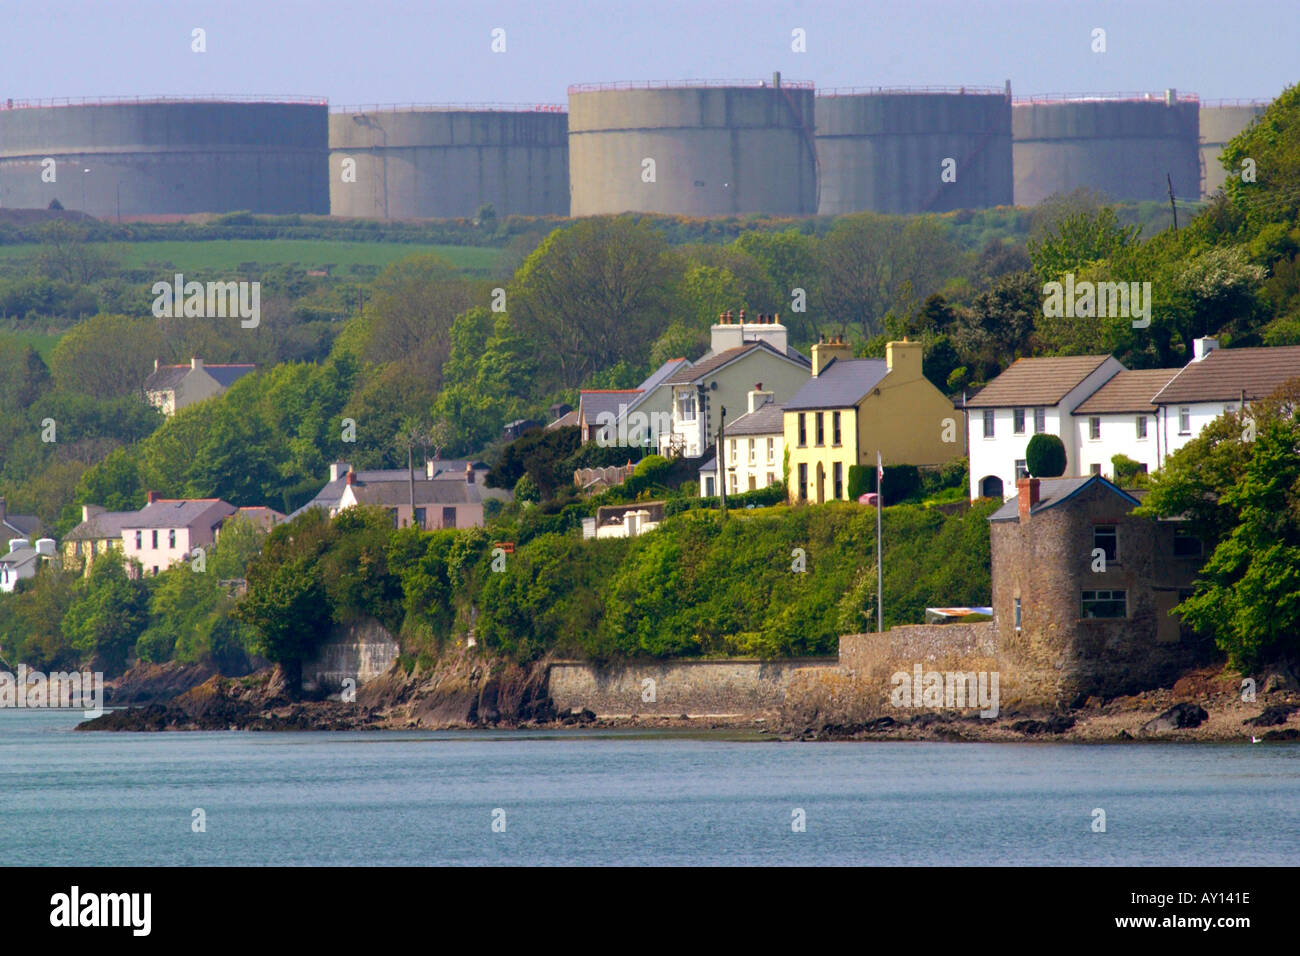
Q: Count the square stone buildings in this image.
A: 1